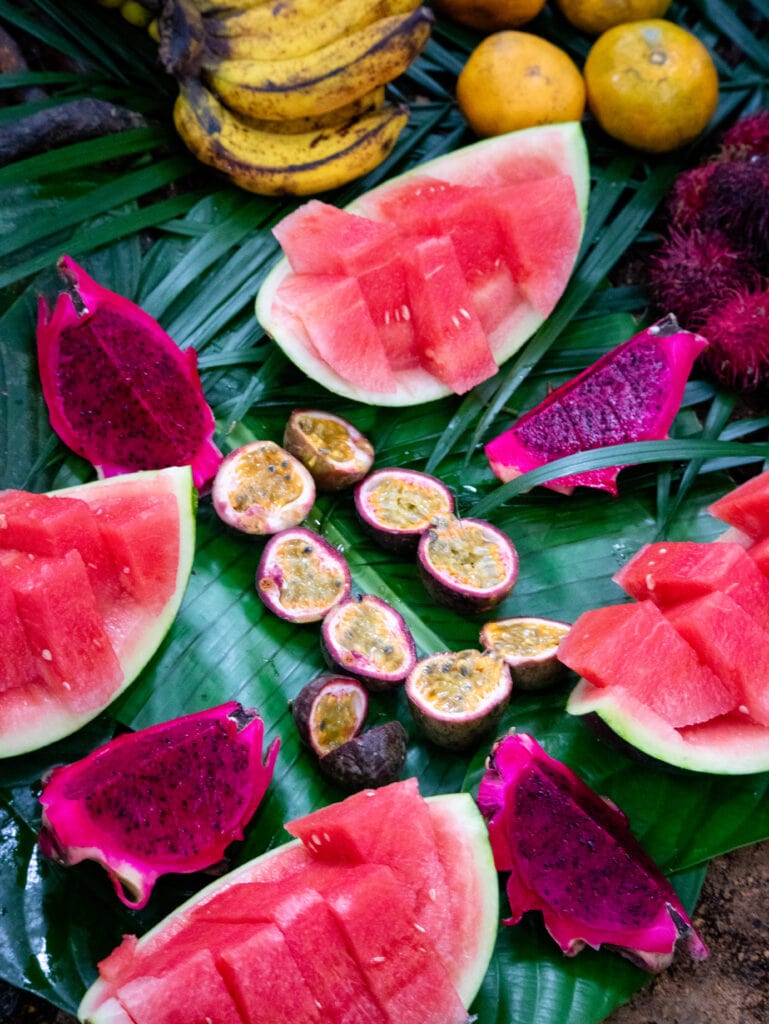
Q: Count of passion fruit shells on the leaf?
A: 10